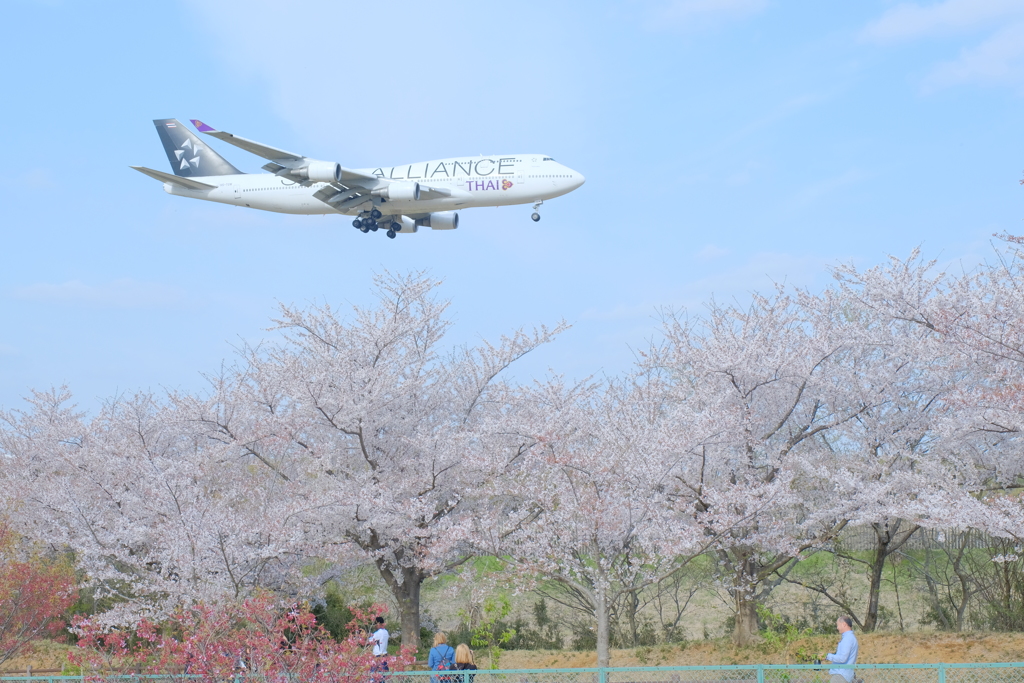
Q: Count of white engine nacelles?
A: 4